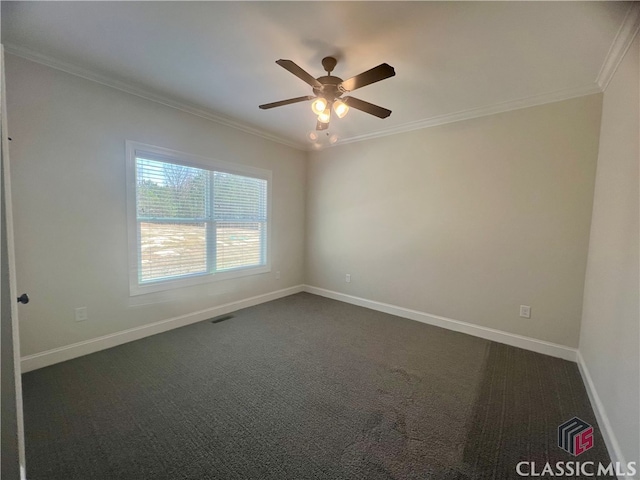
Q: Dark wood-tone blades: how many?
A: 5